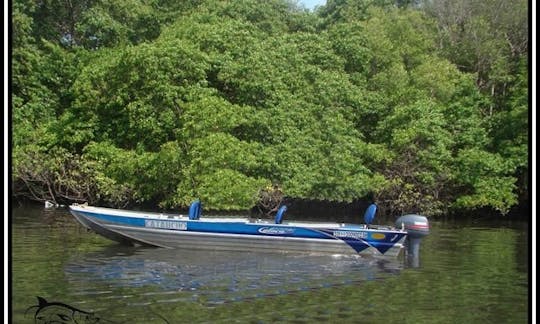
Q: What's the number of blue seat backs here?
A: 3